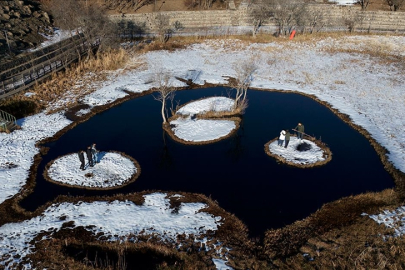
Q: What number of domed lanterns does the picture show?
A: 0